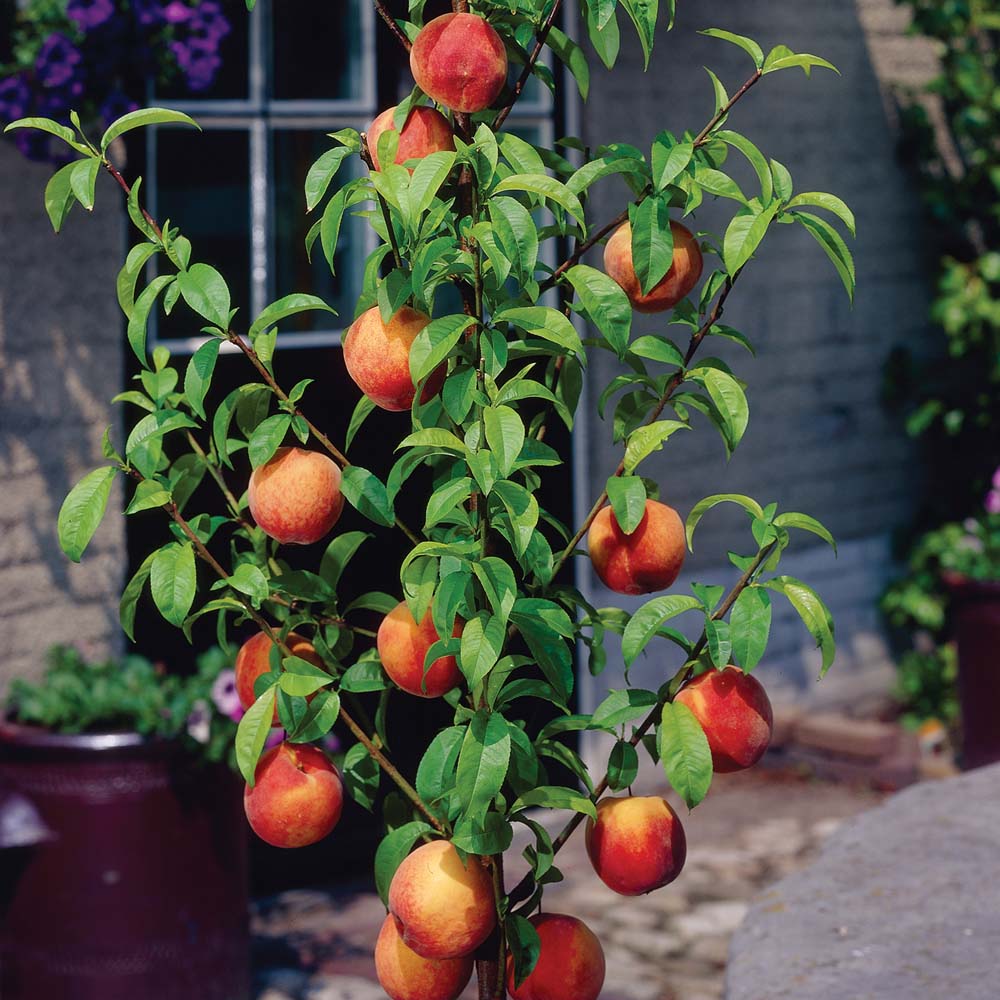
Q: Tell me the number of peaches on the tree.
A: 14